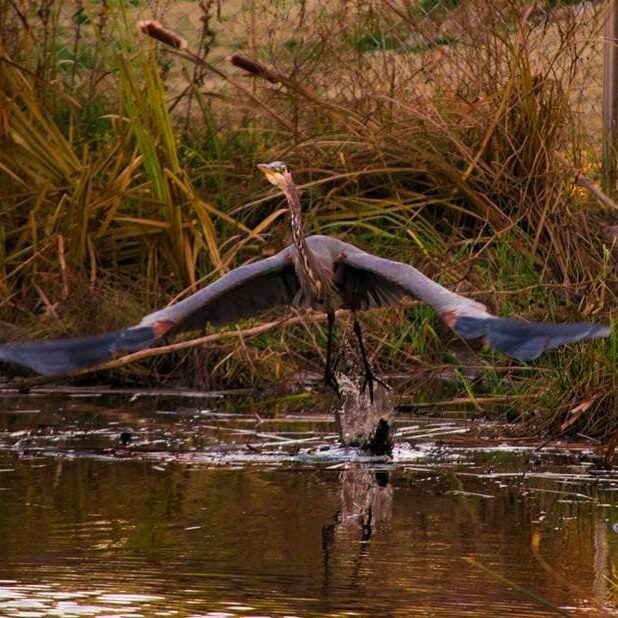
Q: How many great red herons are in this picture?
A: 0